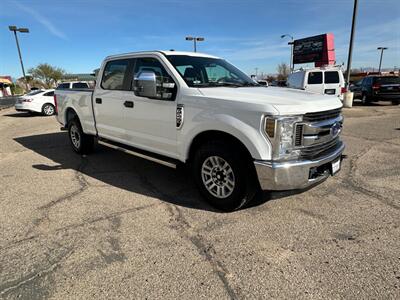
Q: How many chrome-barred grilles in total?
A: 1